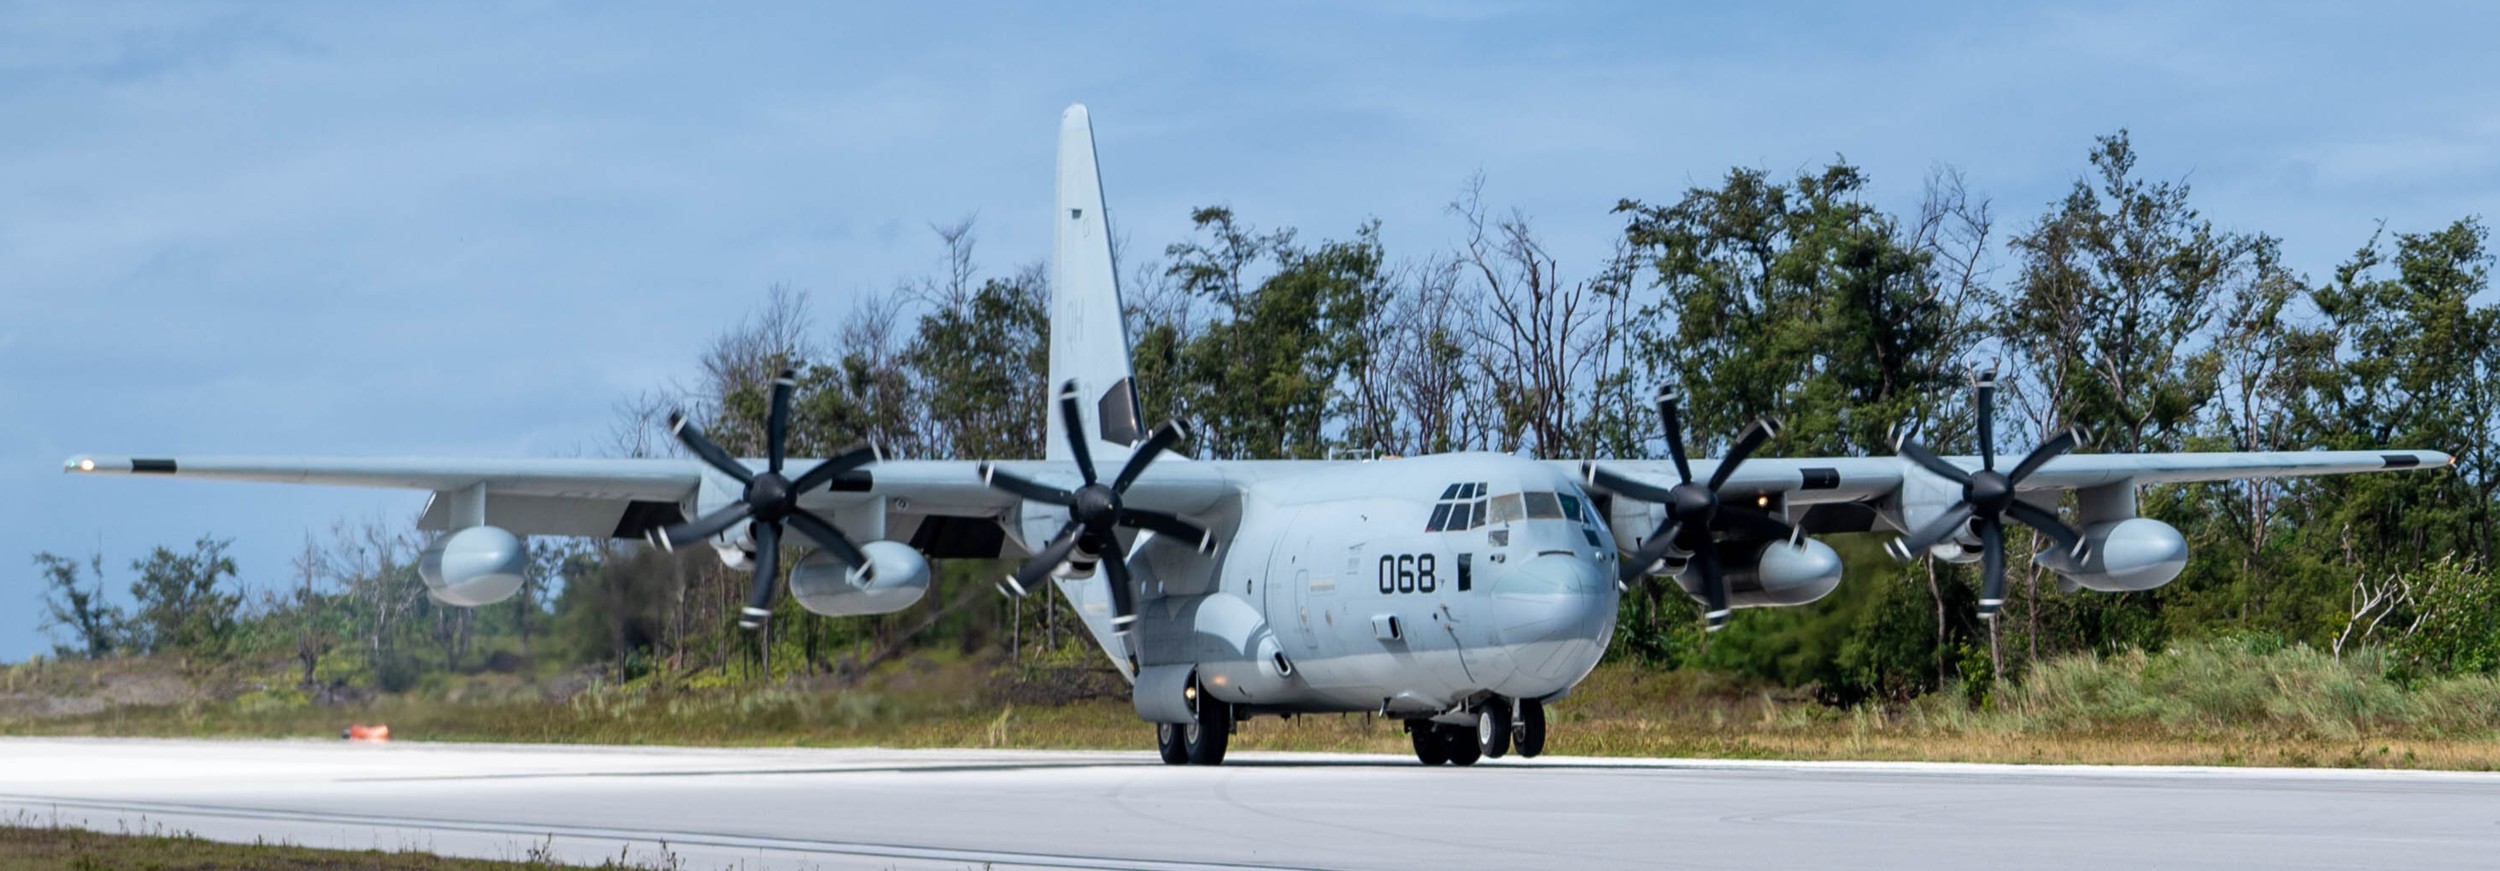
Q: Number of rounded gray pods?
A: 4